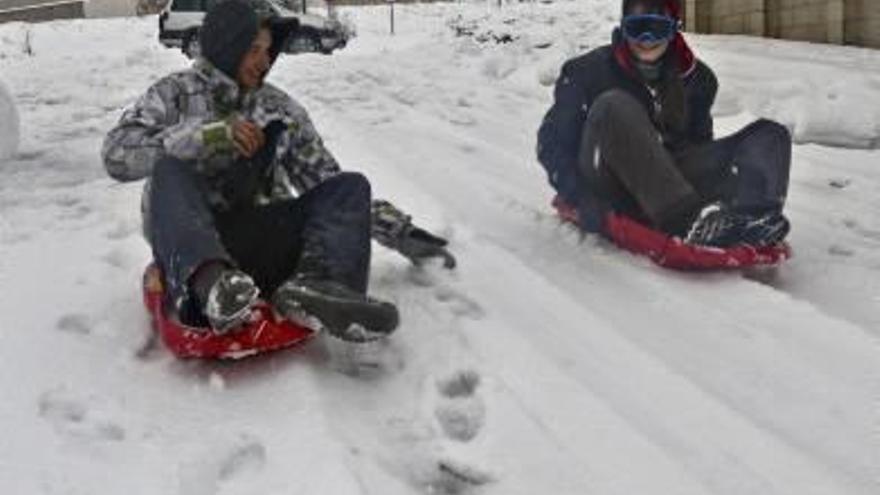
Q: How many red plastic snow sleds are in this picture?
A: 2